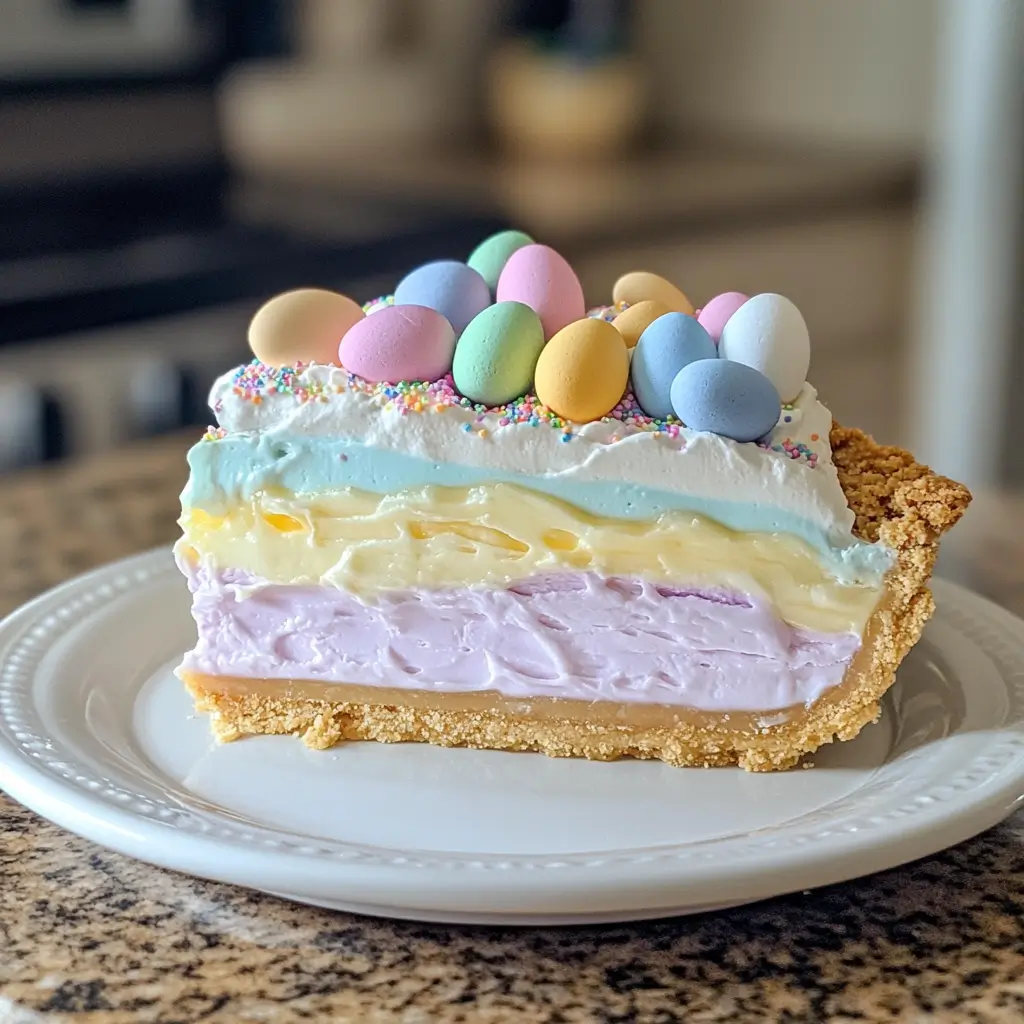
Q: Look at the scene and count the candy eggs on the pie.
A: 13